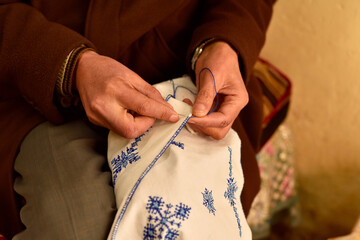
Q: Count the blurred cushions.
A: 1